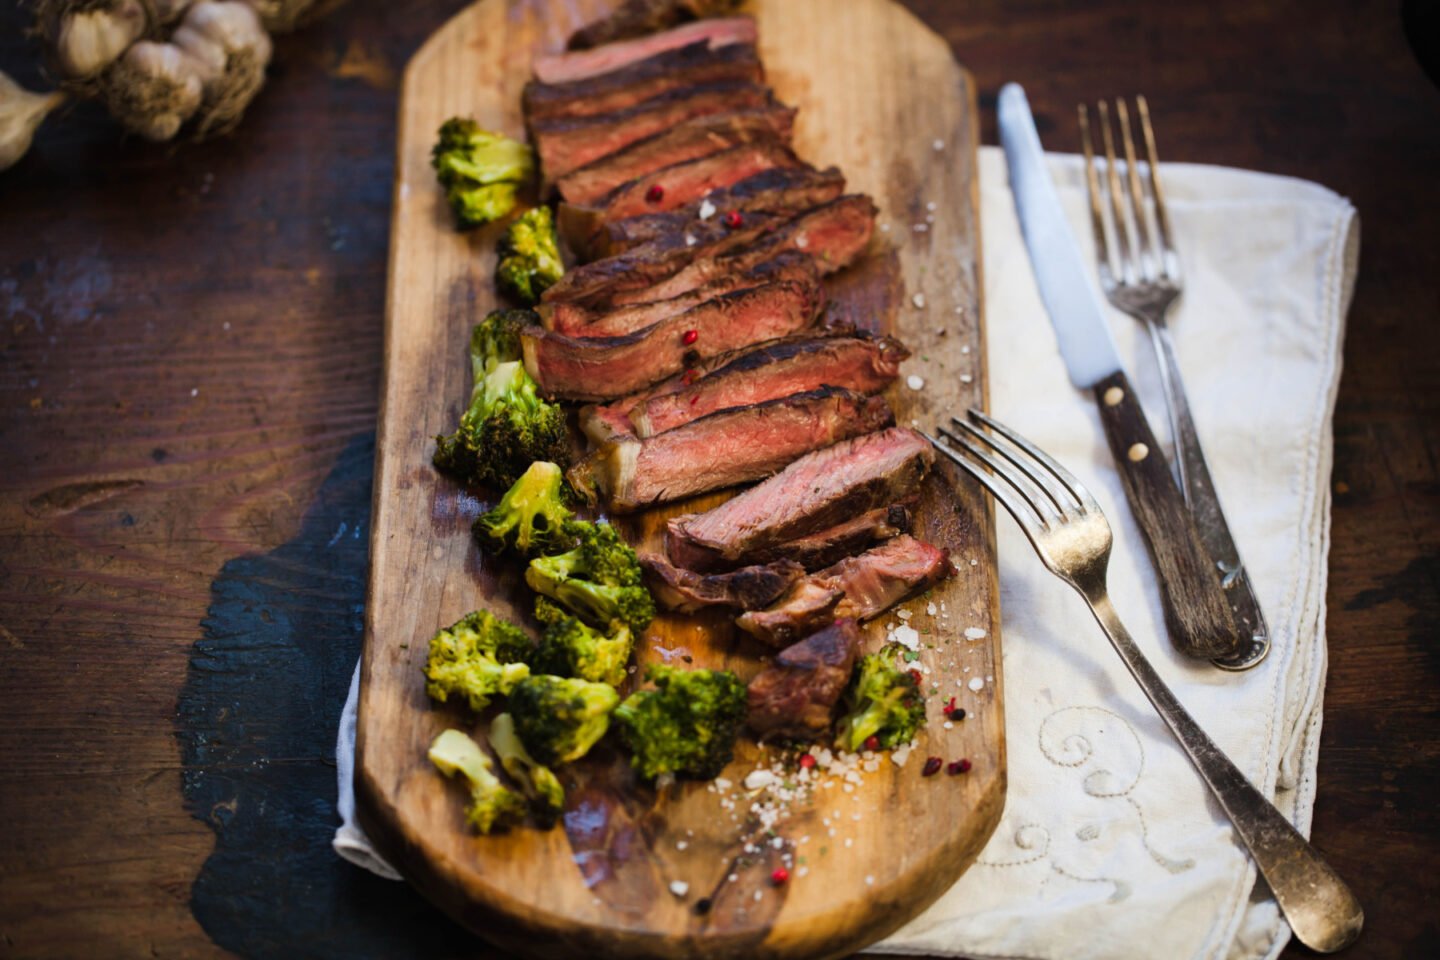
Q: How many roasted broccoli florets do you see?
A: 13